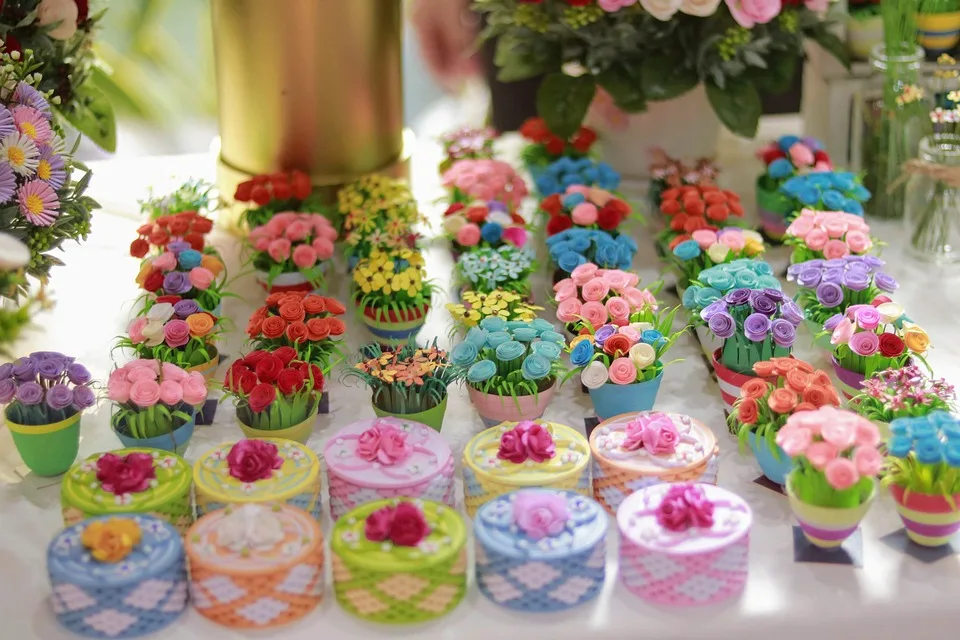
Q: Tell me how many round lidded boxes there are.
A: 10